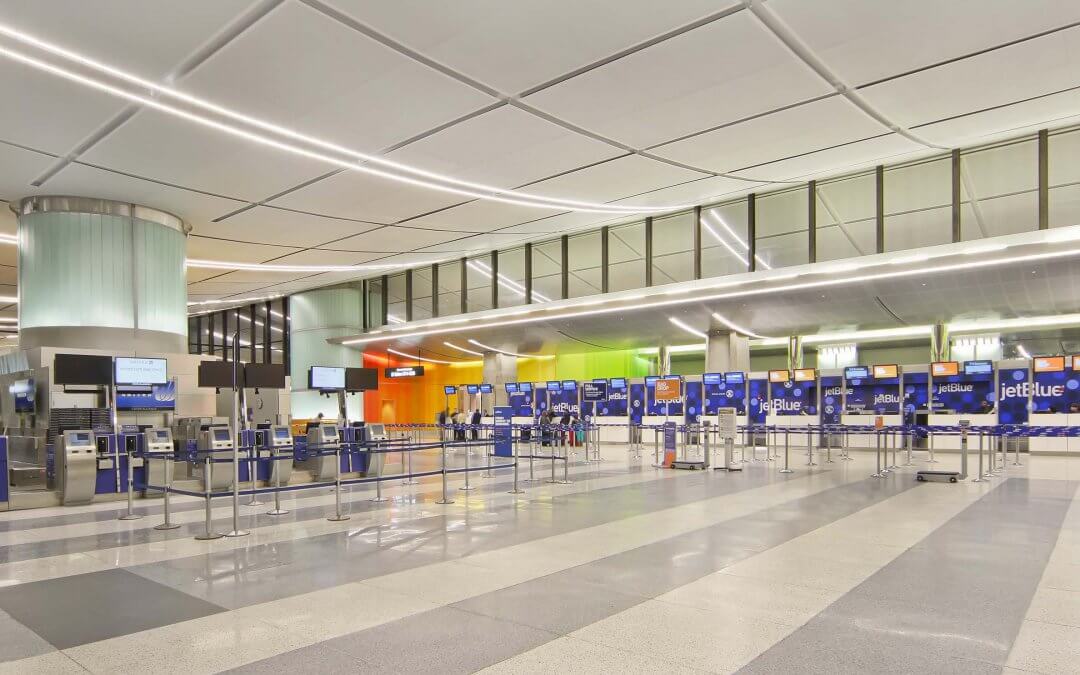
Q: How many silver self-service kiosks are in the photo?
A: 6